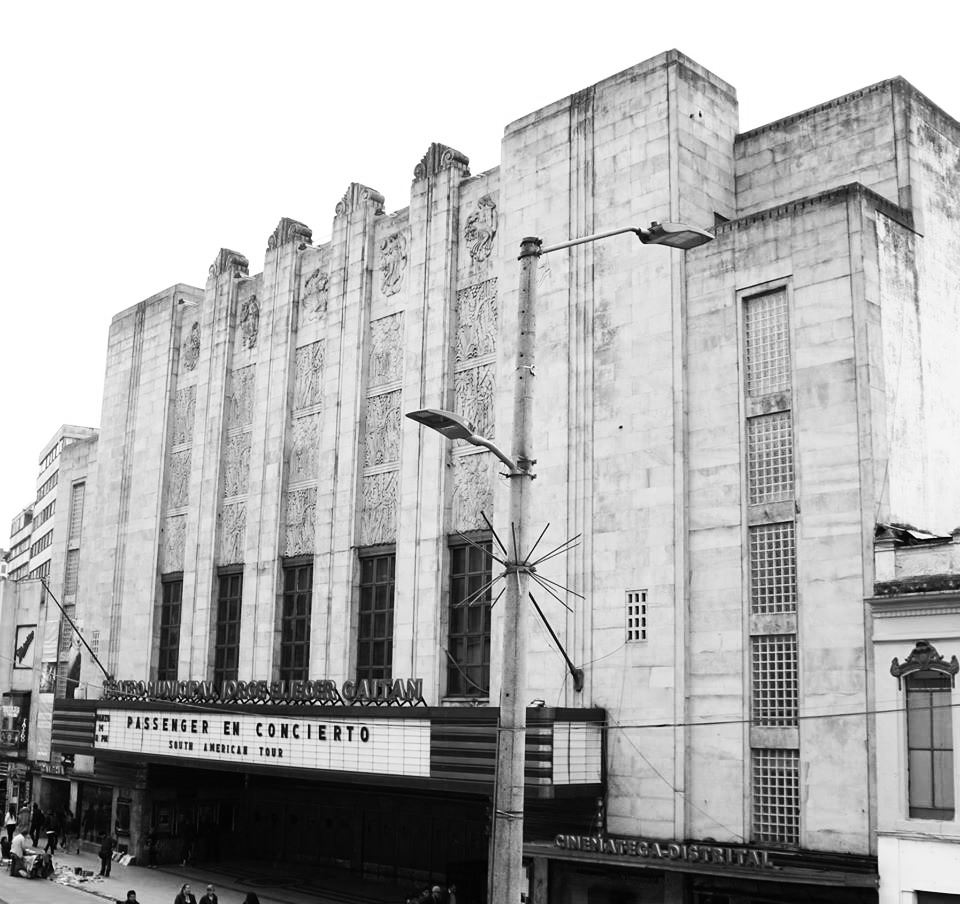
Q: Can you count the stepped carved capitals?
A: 4